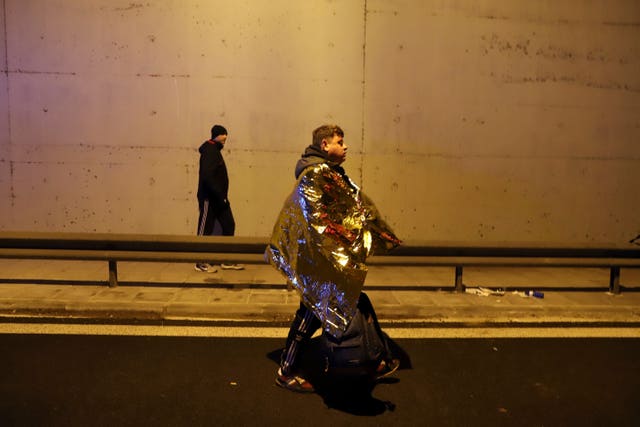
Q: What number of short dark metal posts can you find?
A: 3